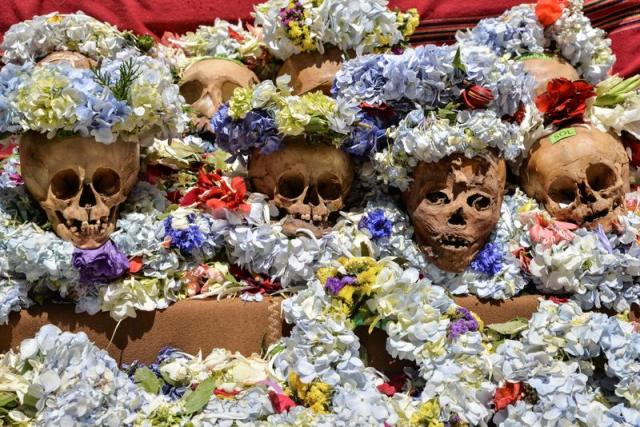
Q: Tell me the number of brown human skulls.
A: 8